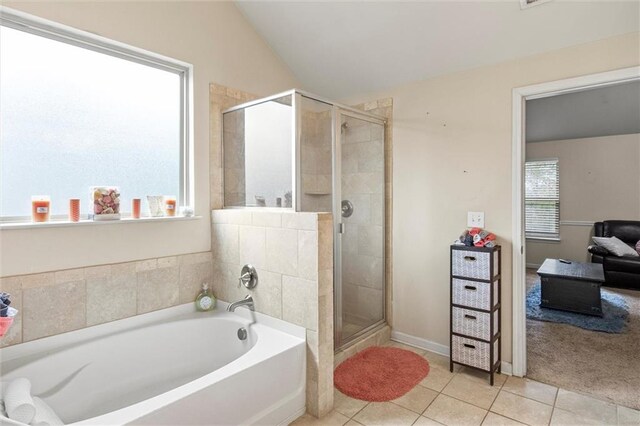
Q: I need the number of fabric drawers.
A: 4